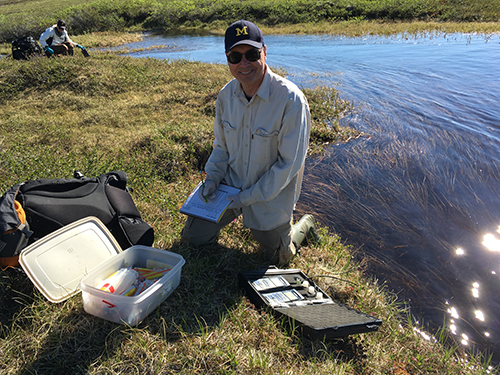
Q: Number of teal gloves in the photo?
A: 2